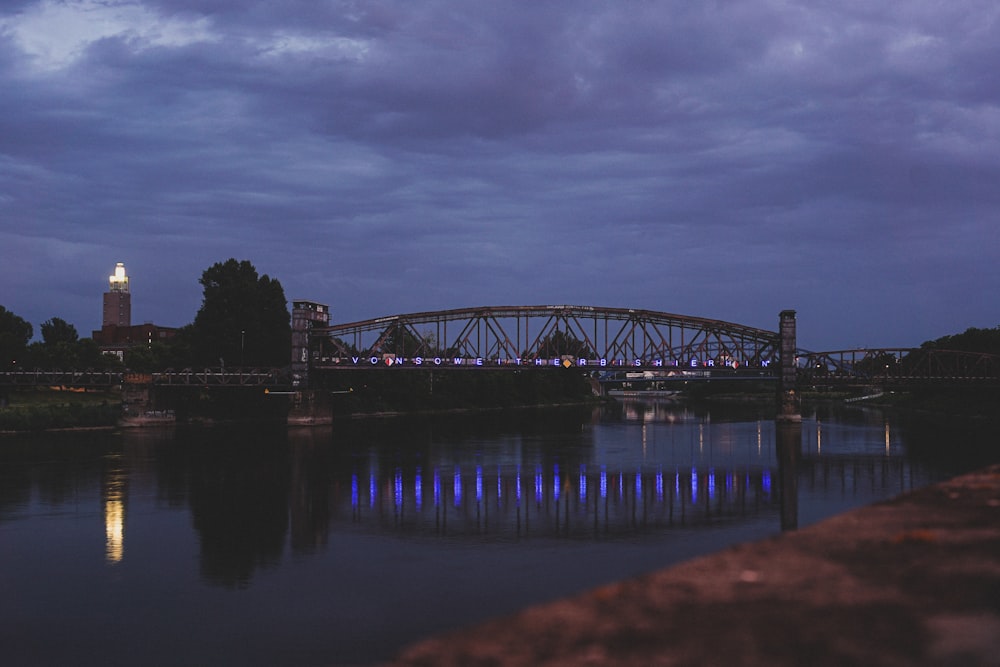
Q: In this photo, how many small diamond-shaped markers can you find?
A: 3